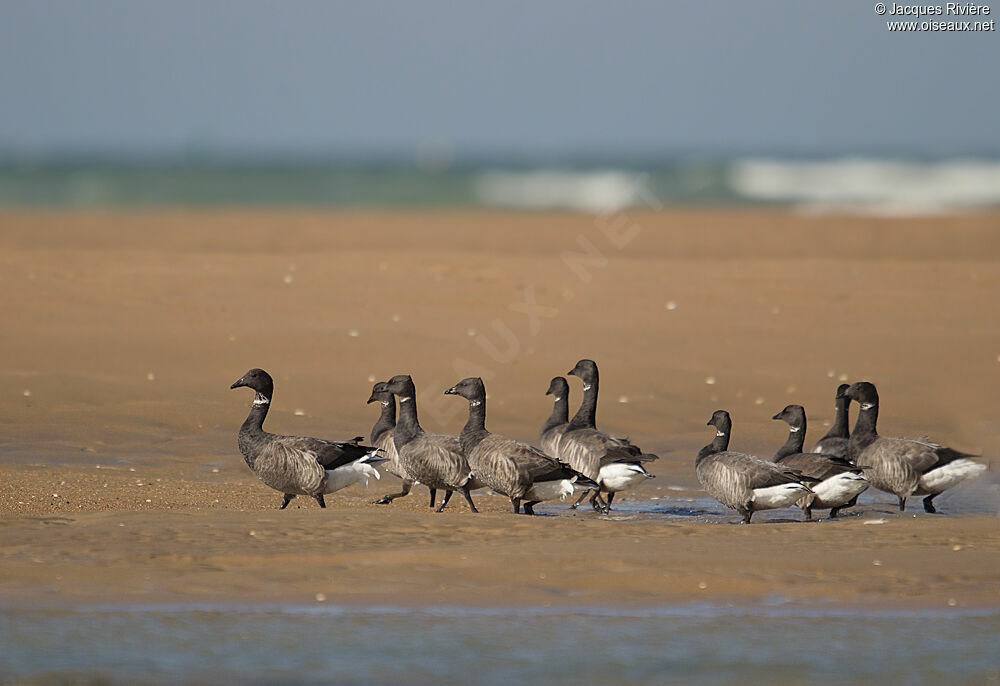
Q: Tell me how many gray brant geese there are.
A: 10